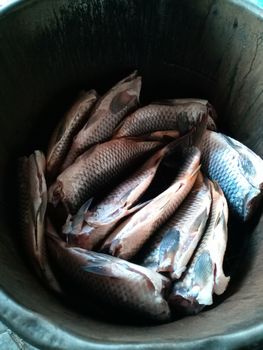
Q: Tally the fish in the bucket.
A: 11